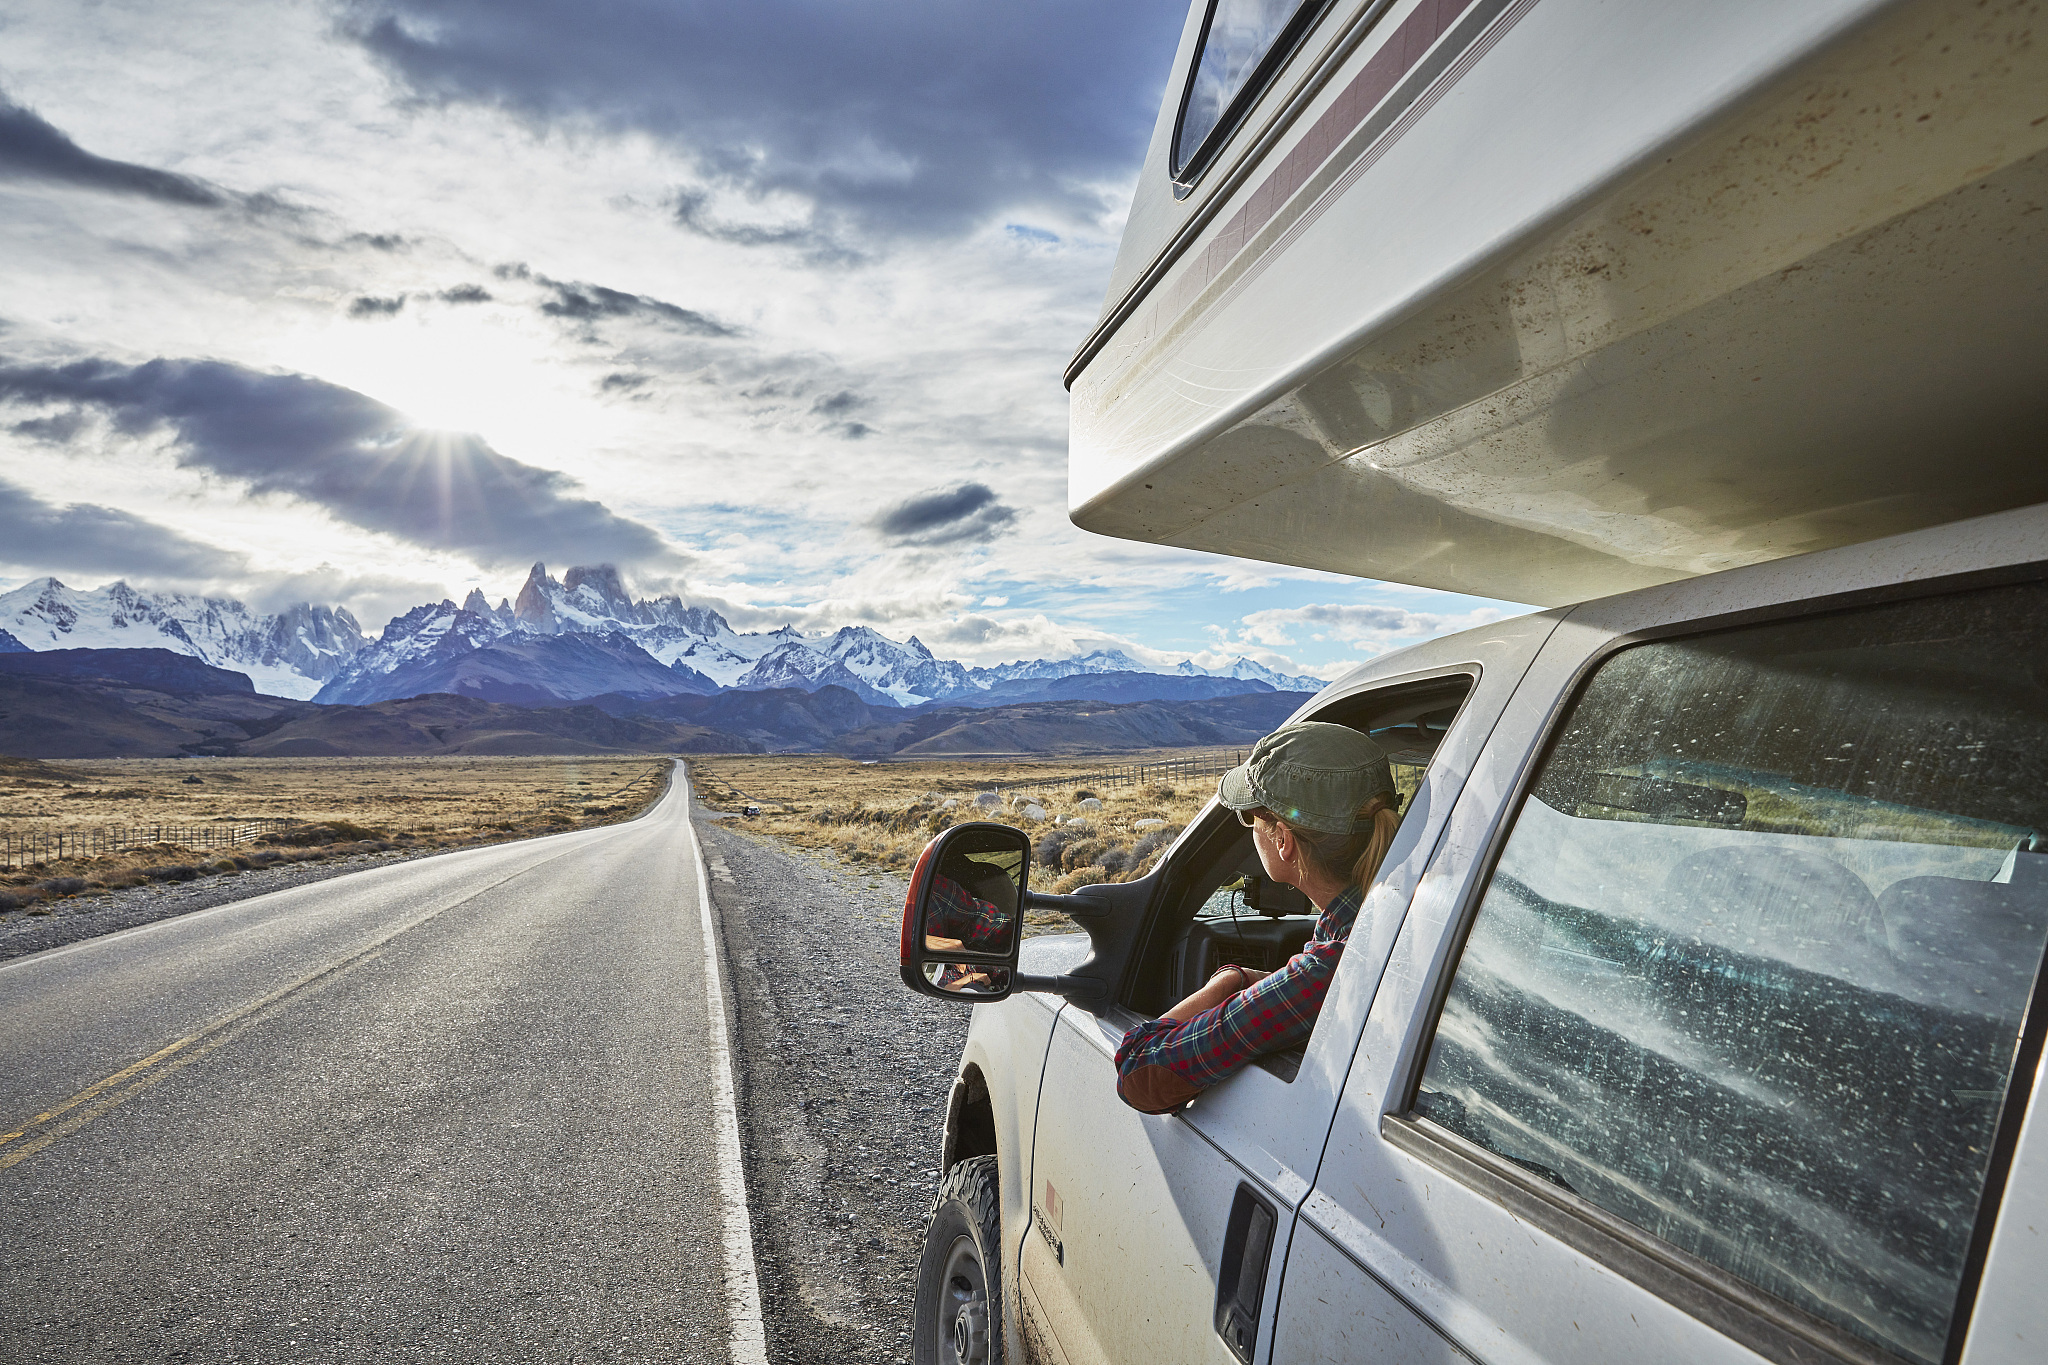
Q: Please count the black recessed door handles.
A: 1